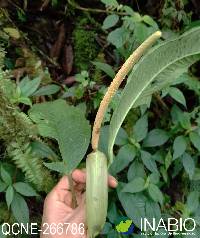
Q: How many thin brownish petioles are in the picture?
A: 1